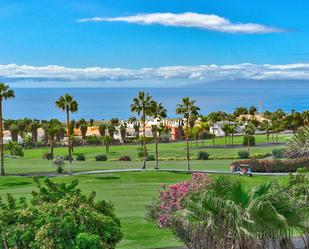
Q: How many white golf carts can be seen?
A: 1